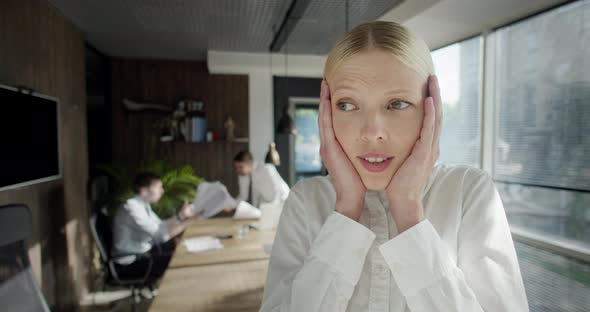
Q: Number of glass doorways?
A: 1